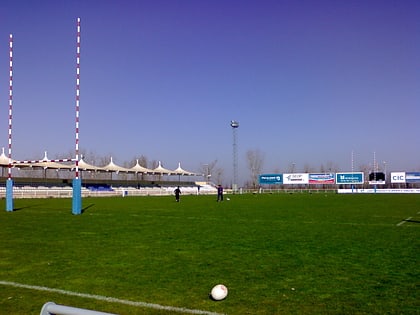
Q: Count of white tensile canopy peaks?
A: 7